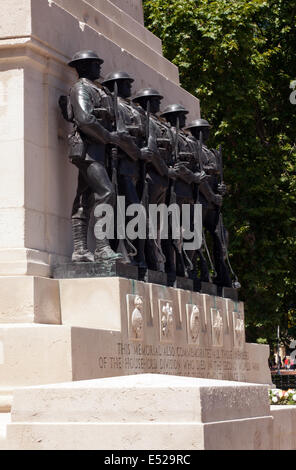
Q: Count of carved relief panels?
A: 5